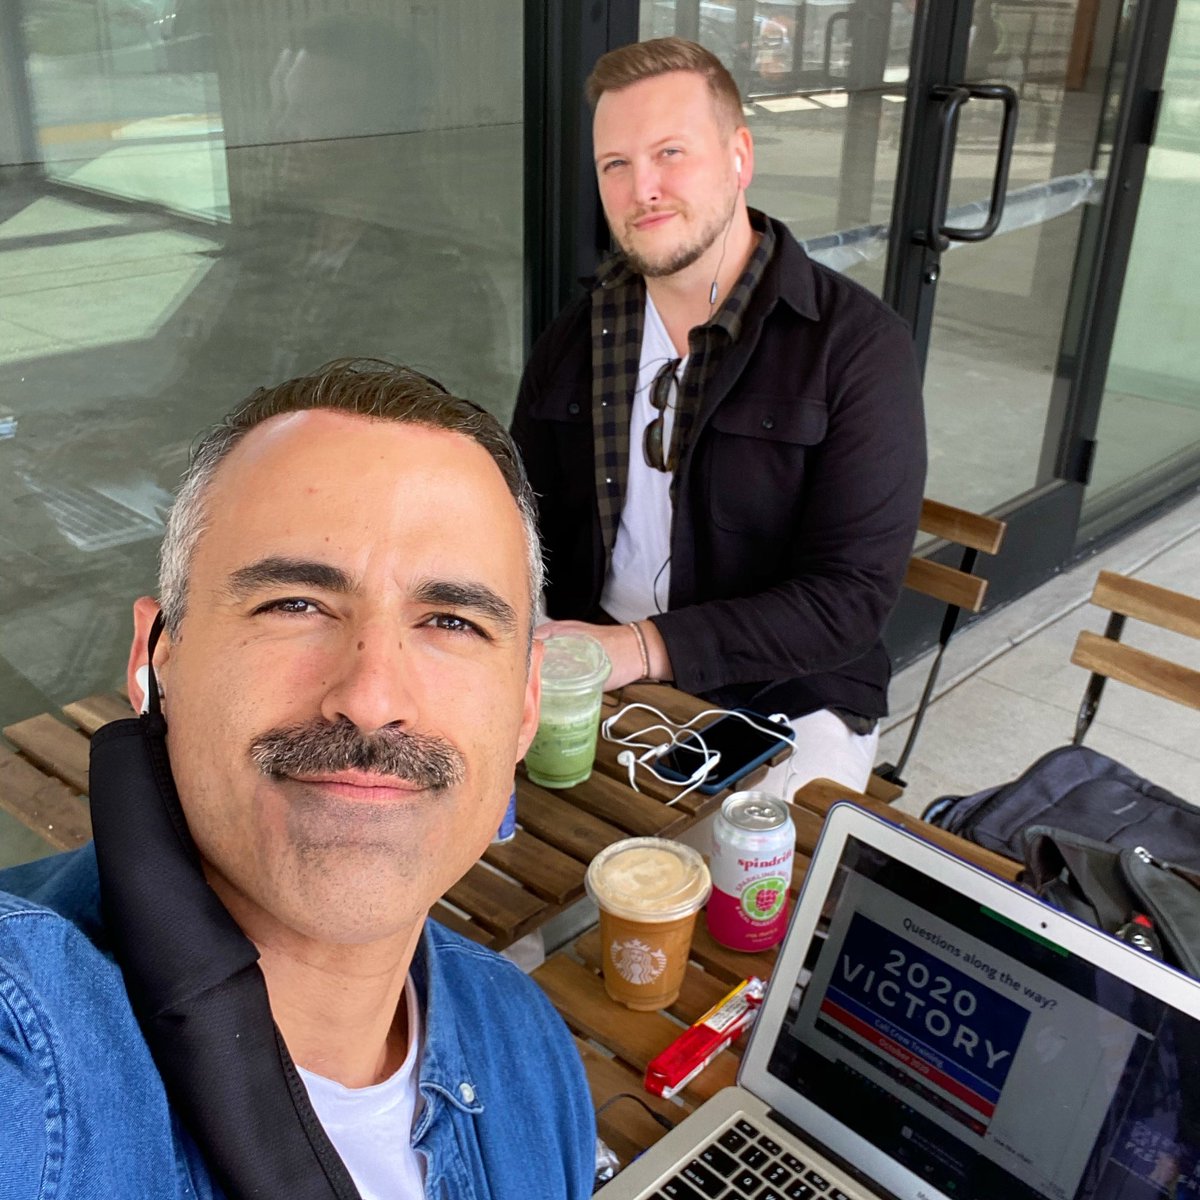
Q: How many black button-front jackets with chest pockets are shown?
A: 1